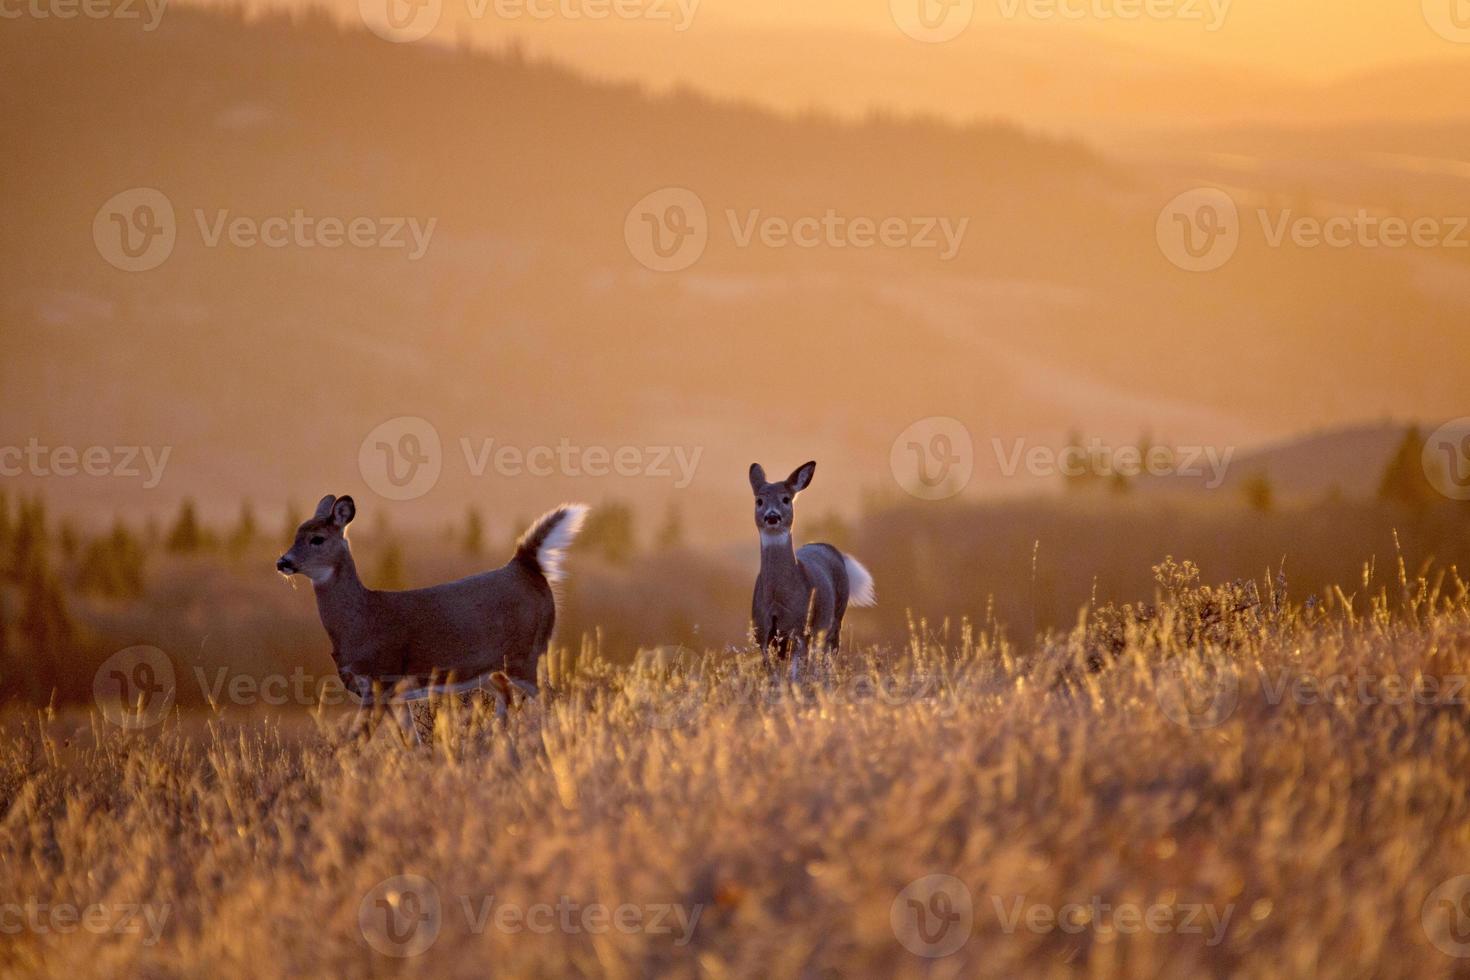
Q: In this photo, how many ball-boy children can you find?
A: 0